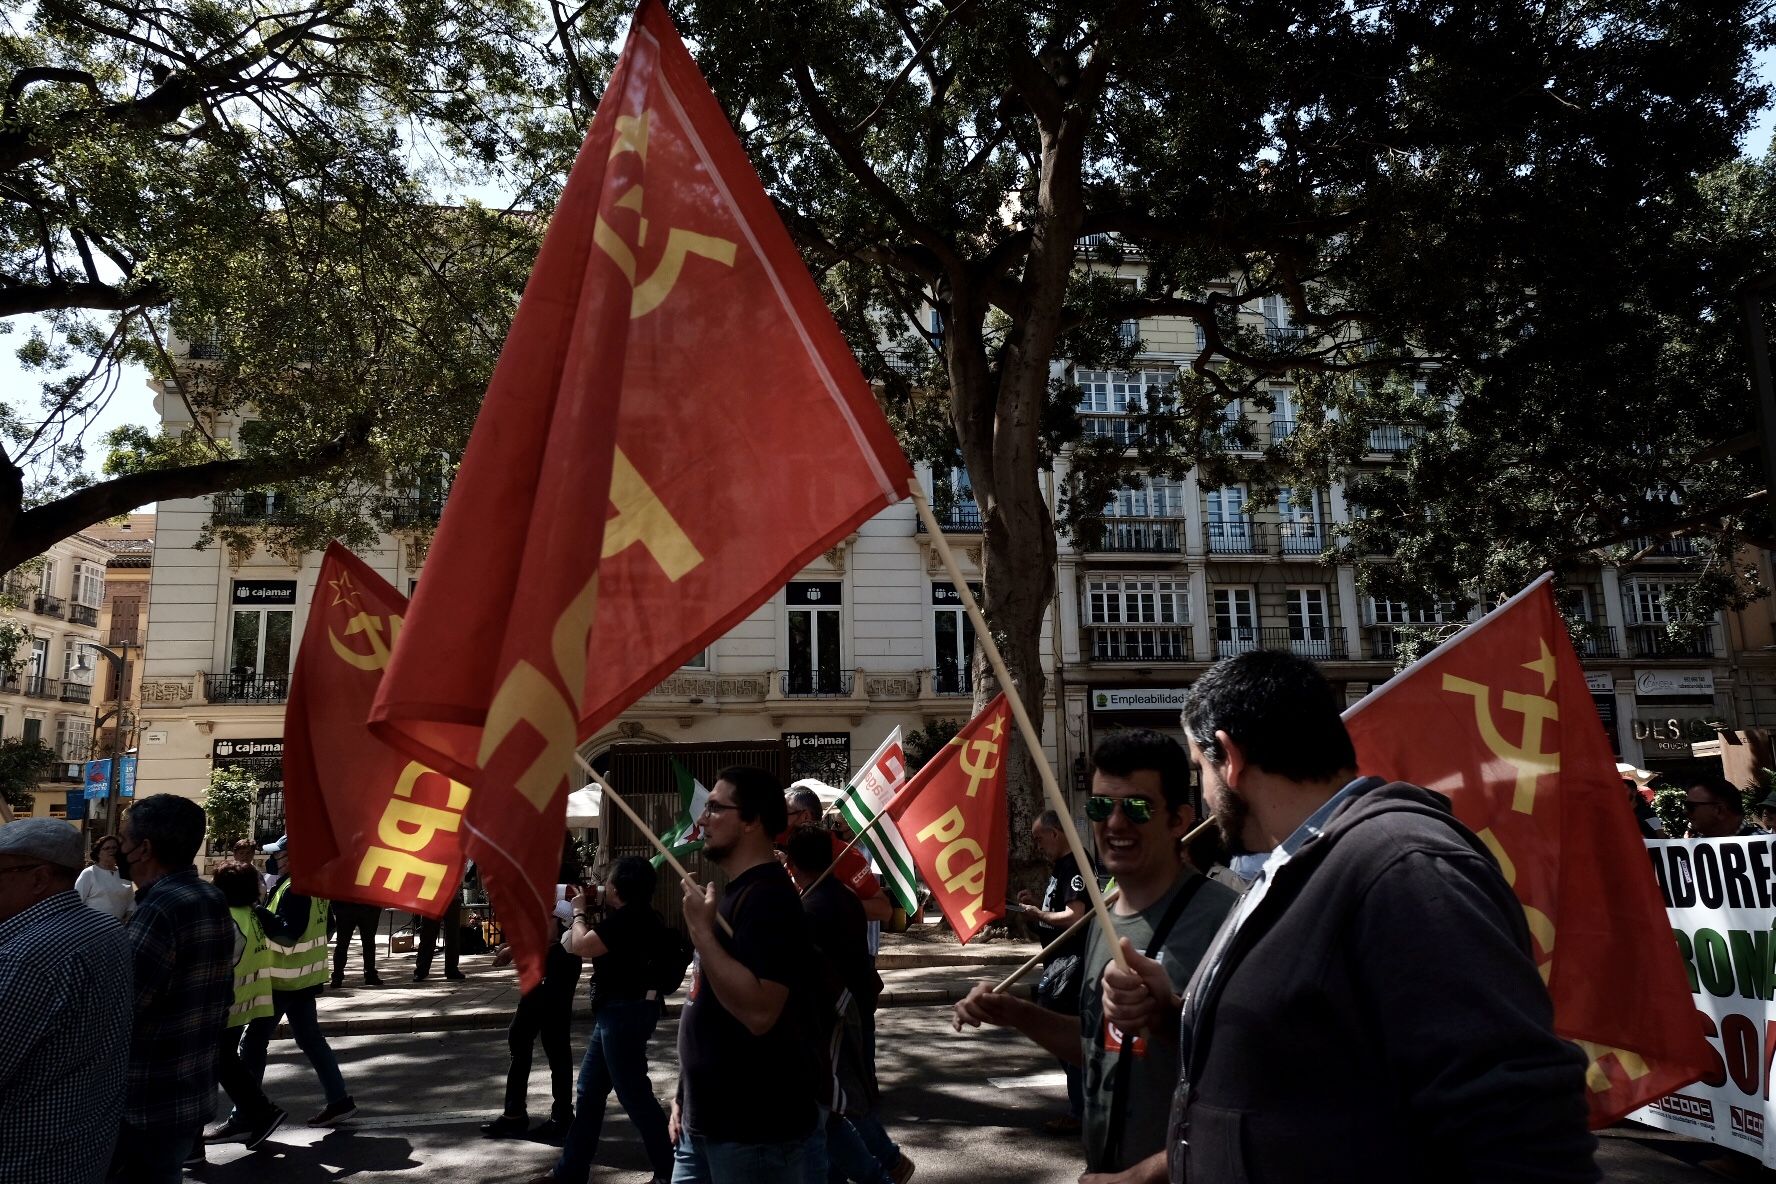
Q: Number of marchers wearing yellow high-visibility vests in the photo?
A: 2